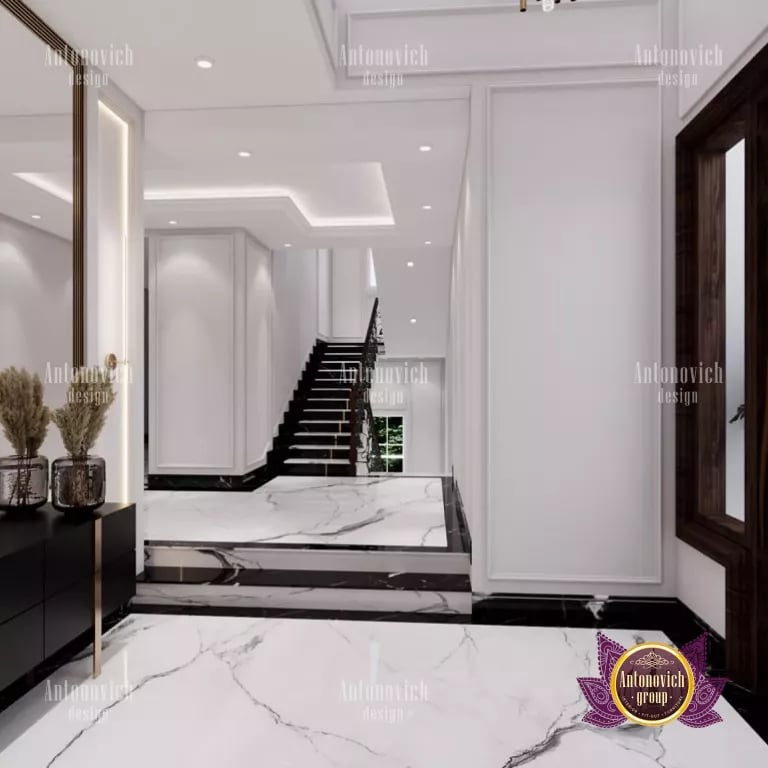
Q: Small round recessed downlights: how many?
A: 10